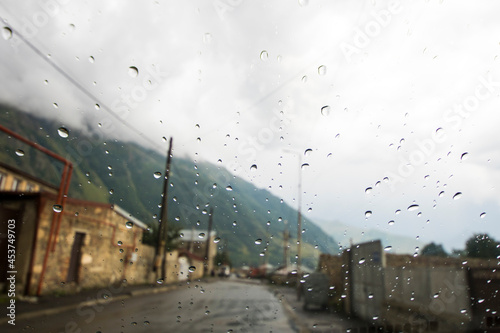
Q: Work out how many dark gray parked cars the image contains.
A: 1